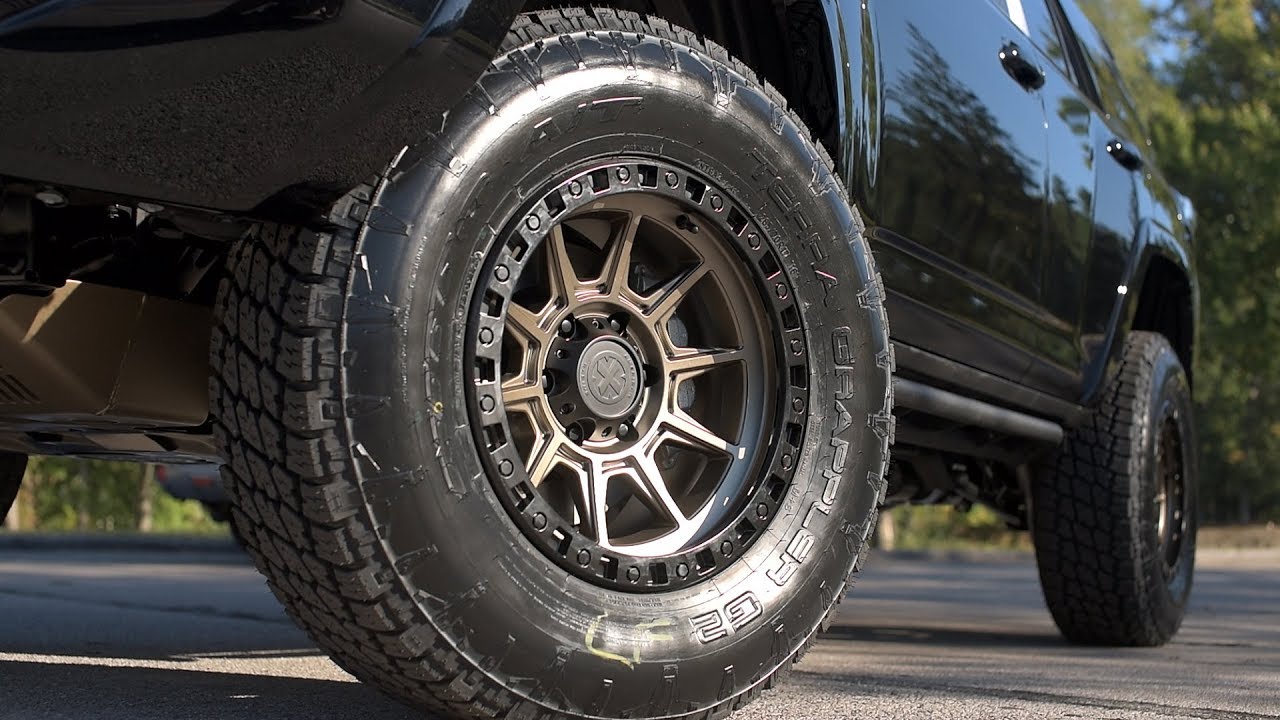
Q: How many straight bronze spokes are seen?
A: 10